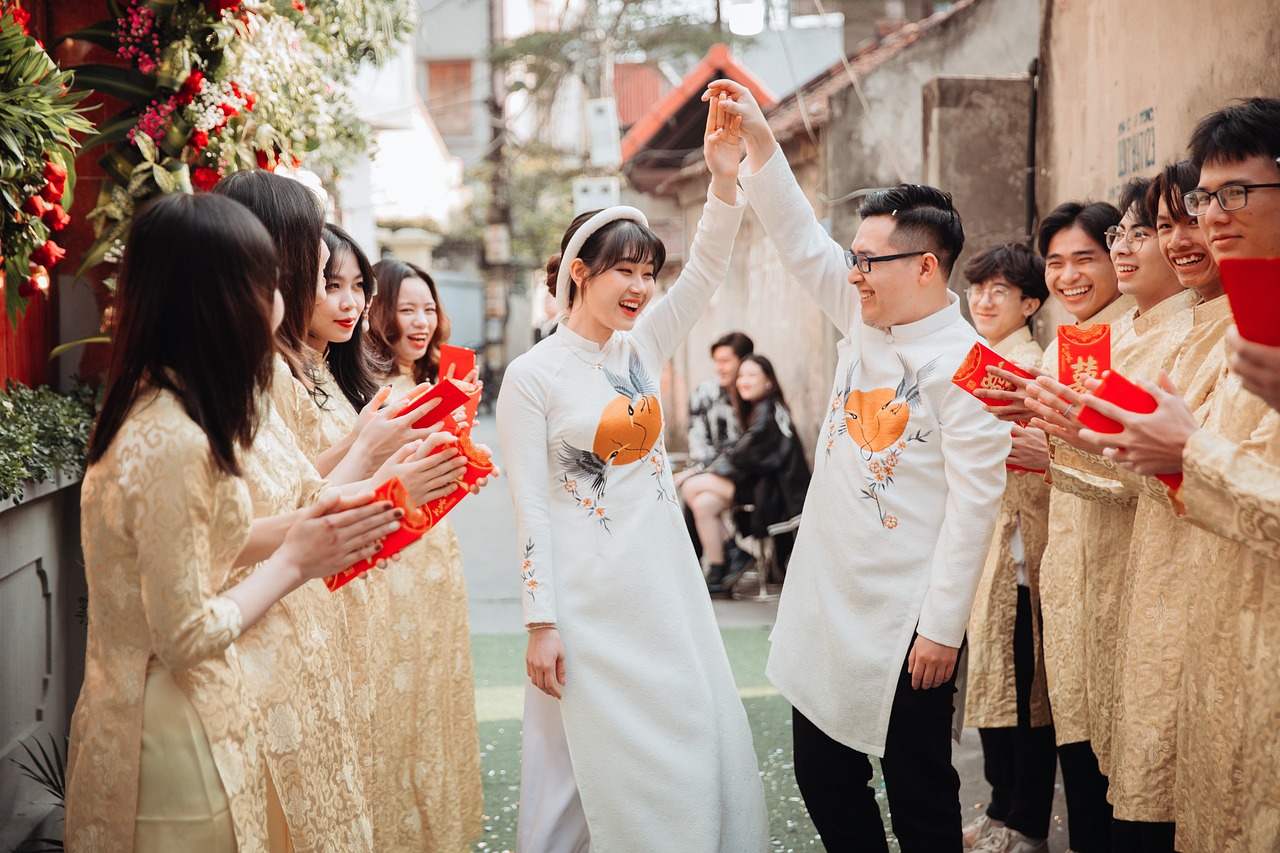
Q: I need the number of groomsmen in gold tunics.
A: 5